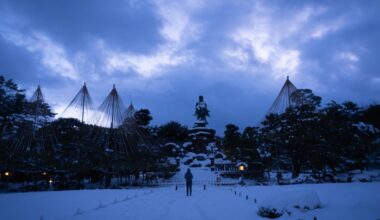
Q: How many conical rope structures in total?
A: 5